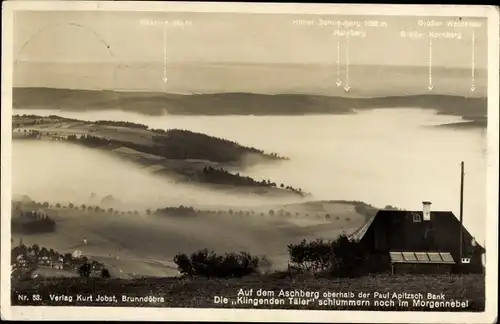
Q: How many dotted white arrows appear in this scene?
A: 5